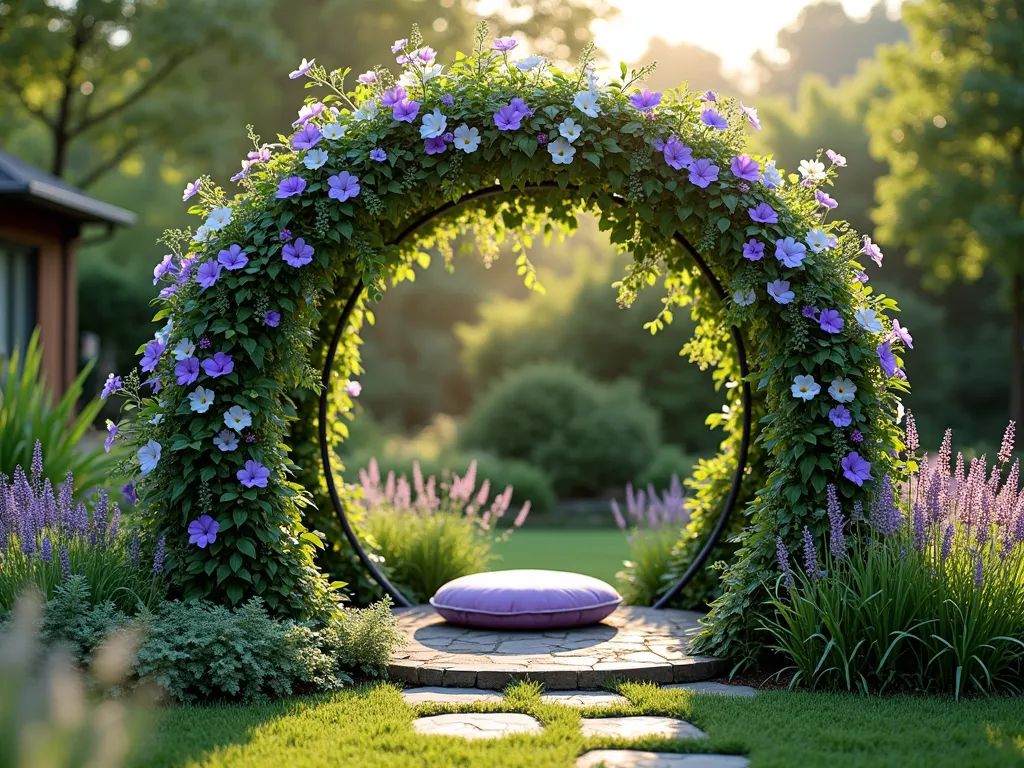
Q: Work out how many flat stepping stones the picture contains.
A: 6